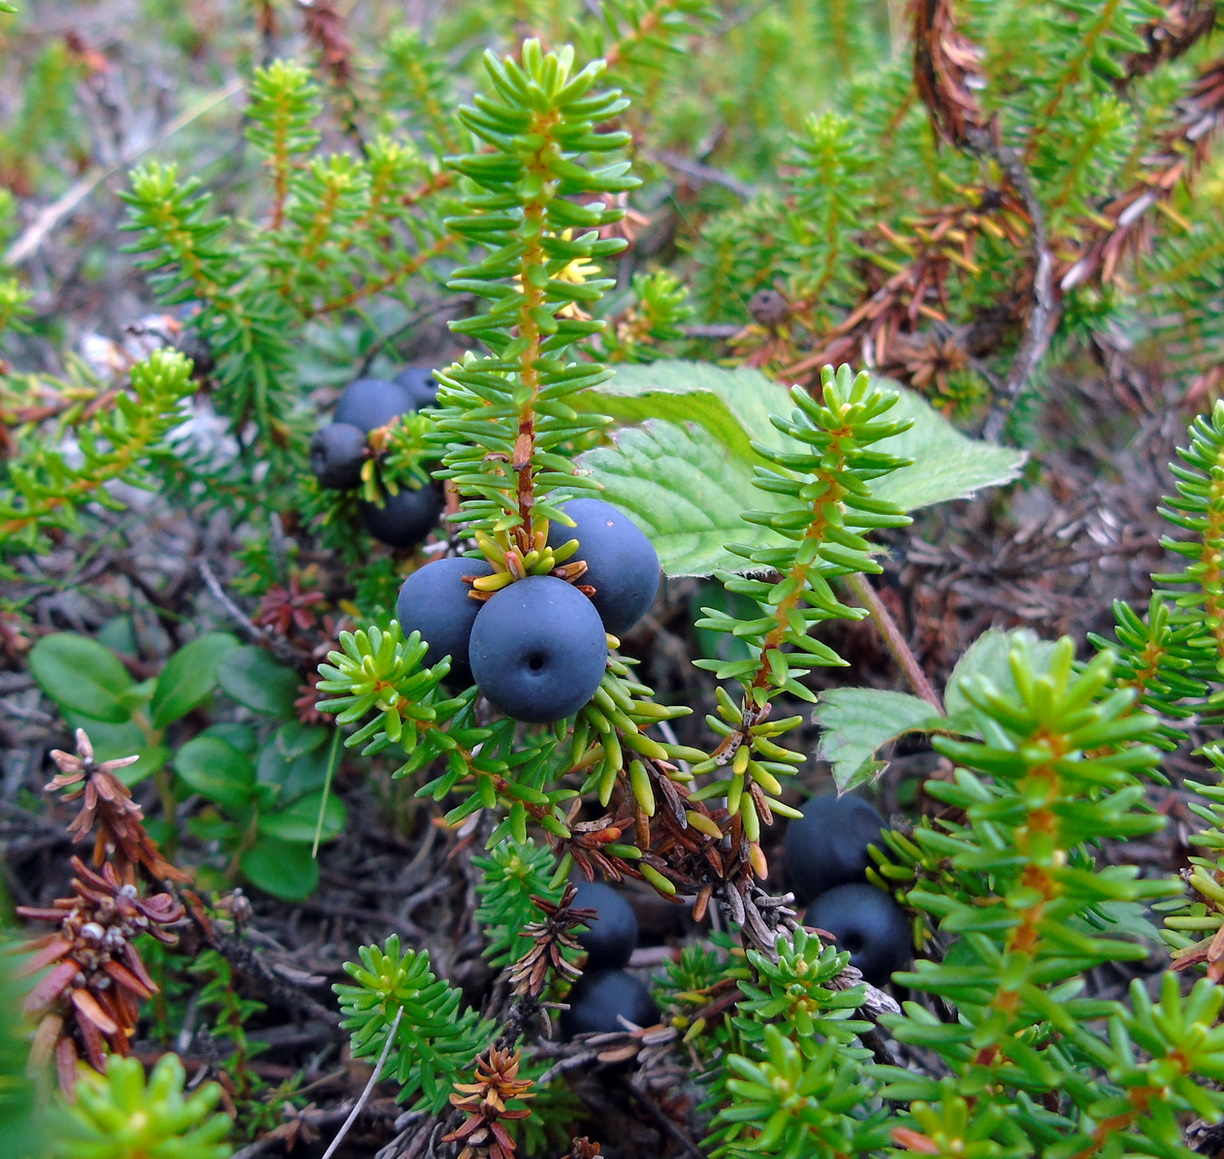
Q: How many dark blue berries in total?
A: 11